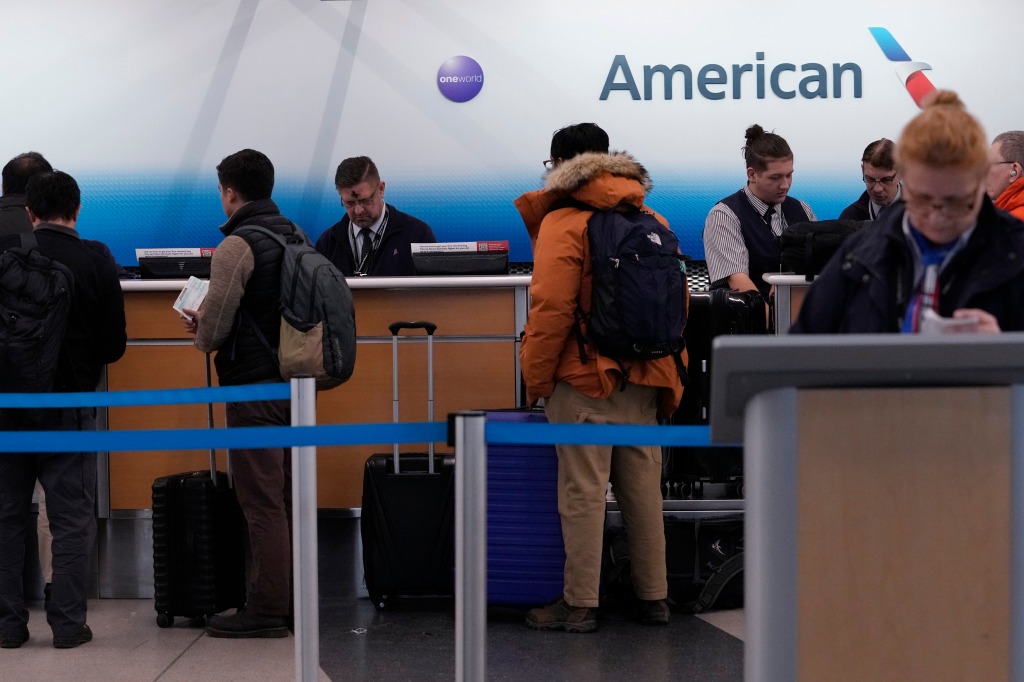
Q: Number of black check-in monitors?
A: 2